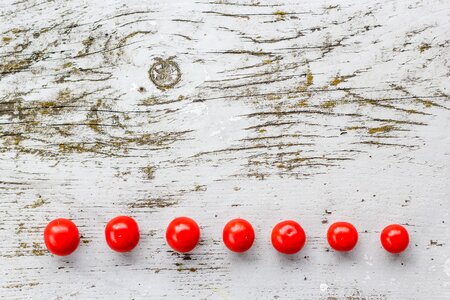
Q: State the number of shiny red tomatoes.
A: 7